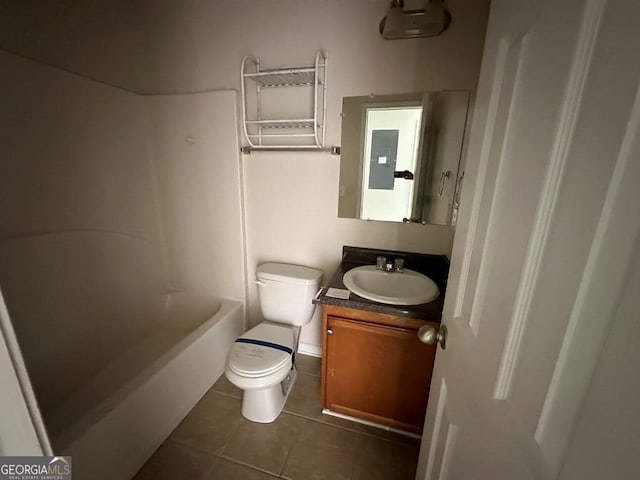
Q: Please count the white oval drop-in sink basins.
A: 1